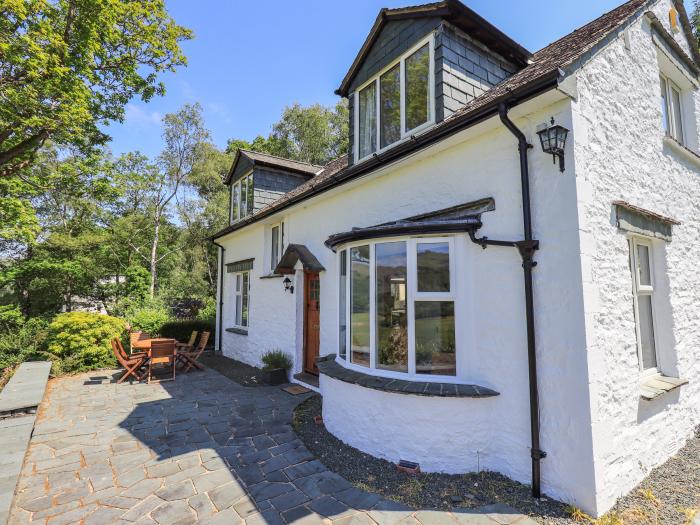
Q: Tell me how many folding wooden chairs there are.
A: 6